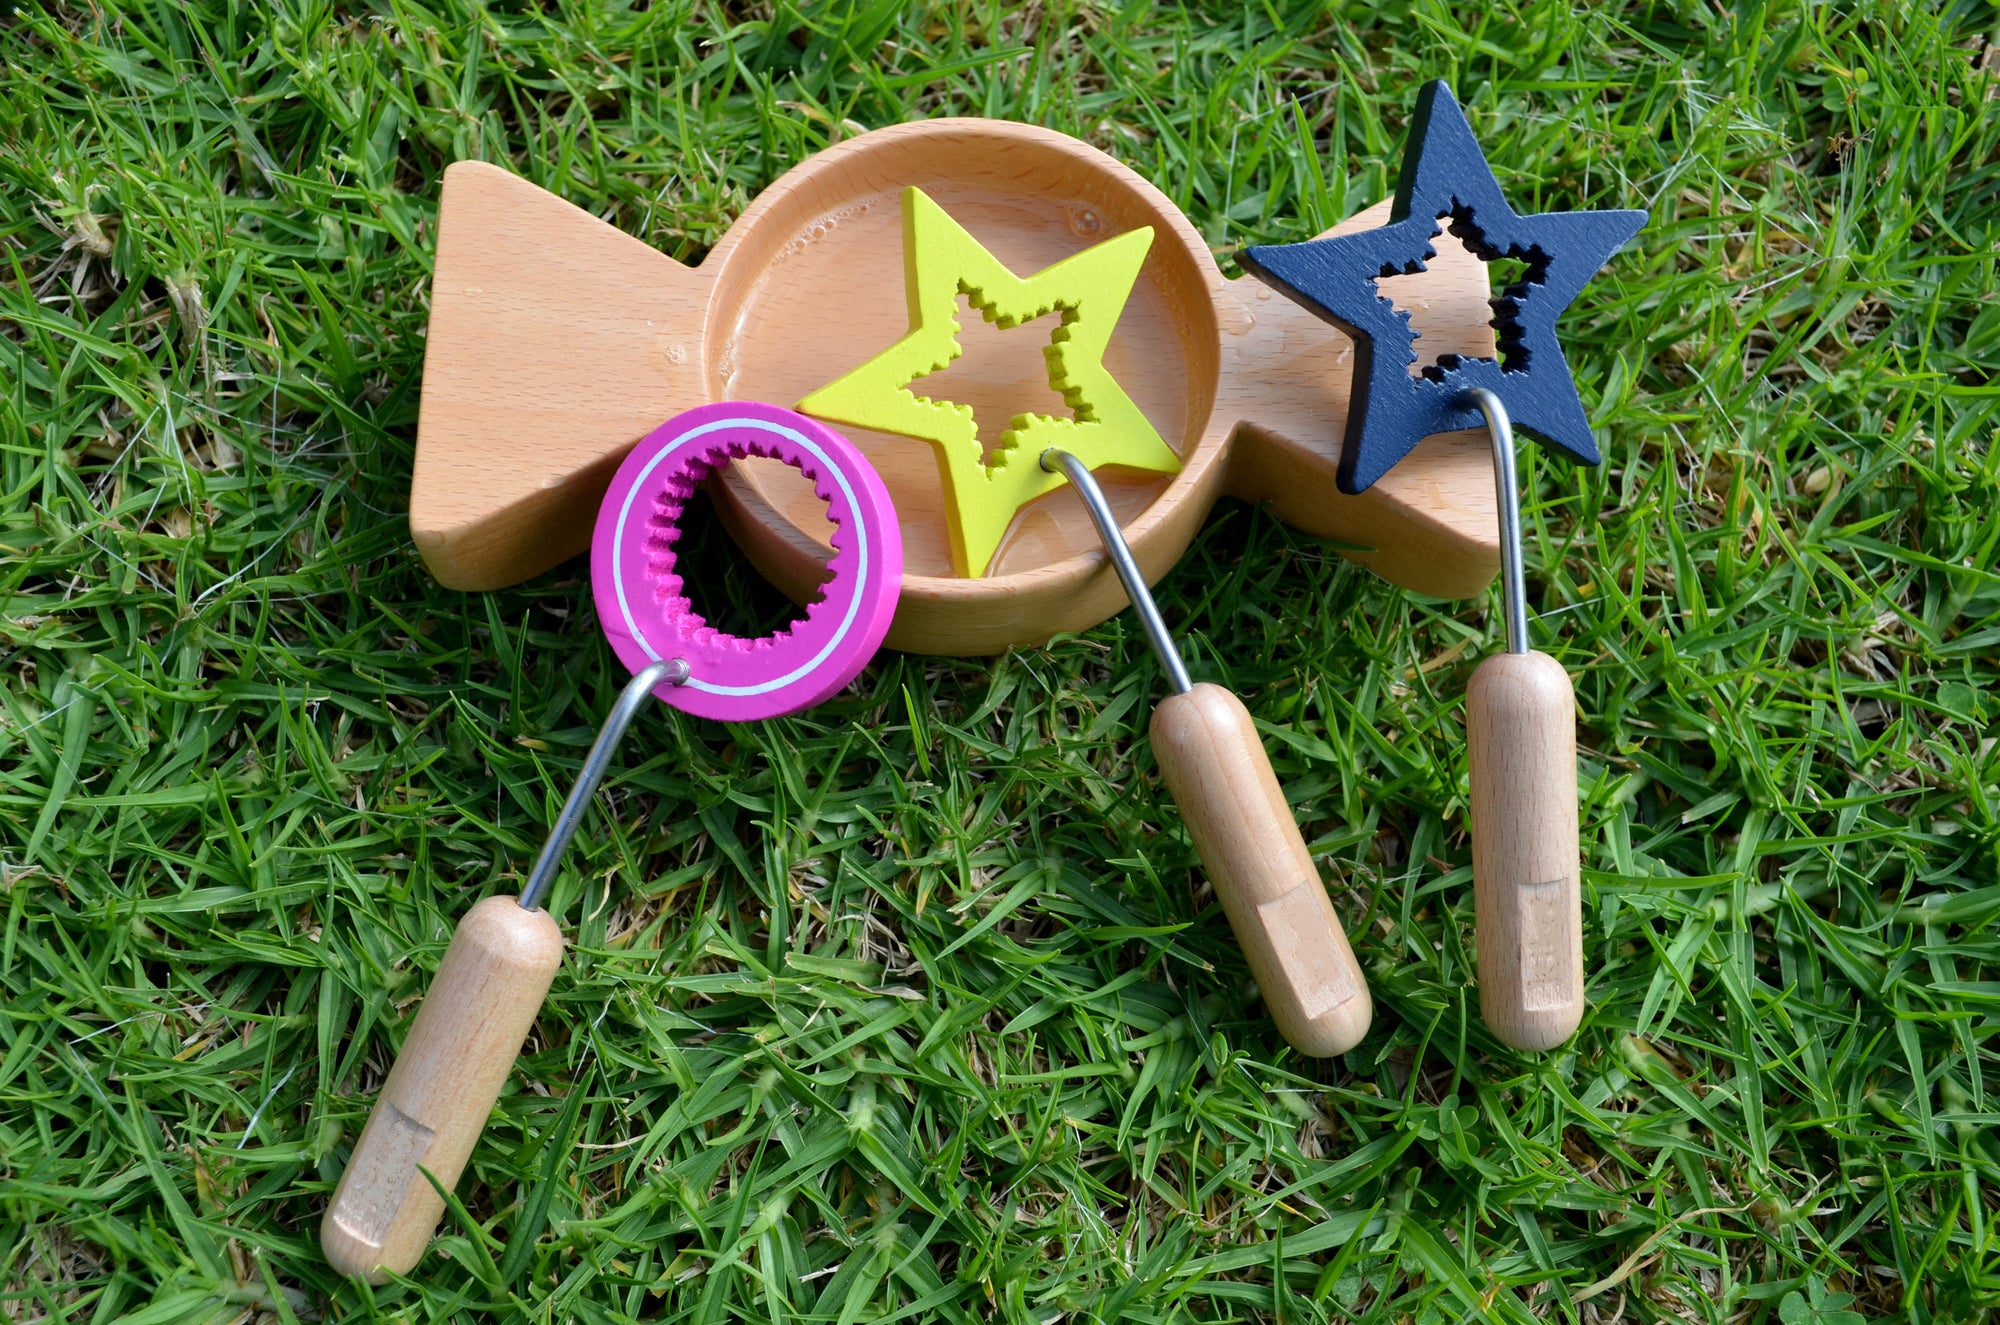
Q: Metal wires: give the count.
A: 3